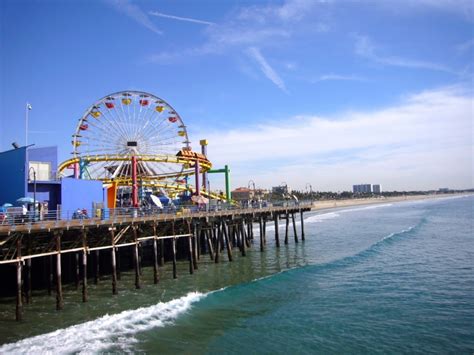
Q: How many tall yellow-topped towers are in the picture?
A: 1